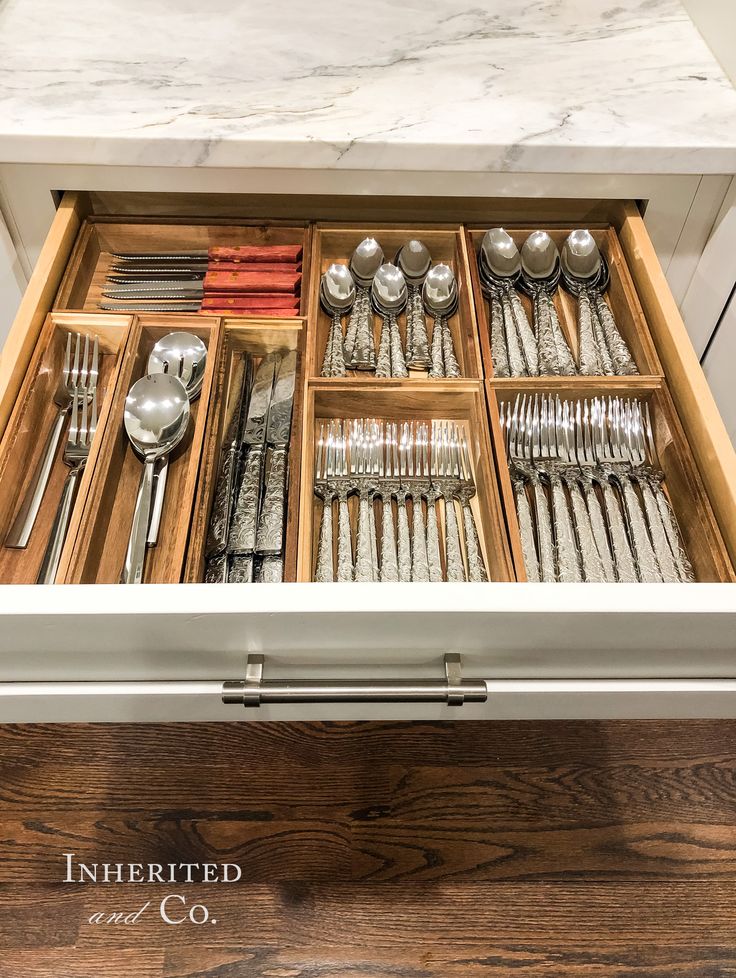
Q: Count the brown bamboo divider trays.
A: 8